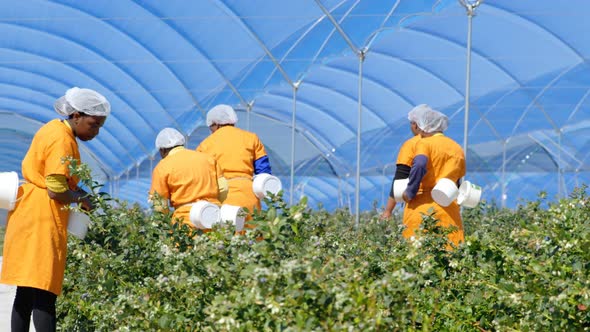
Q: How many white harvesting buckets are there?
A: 8